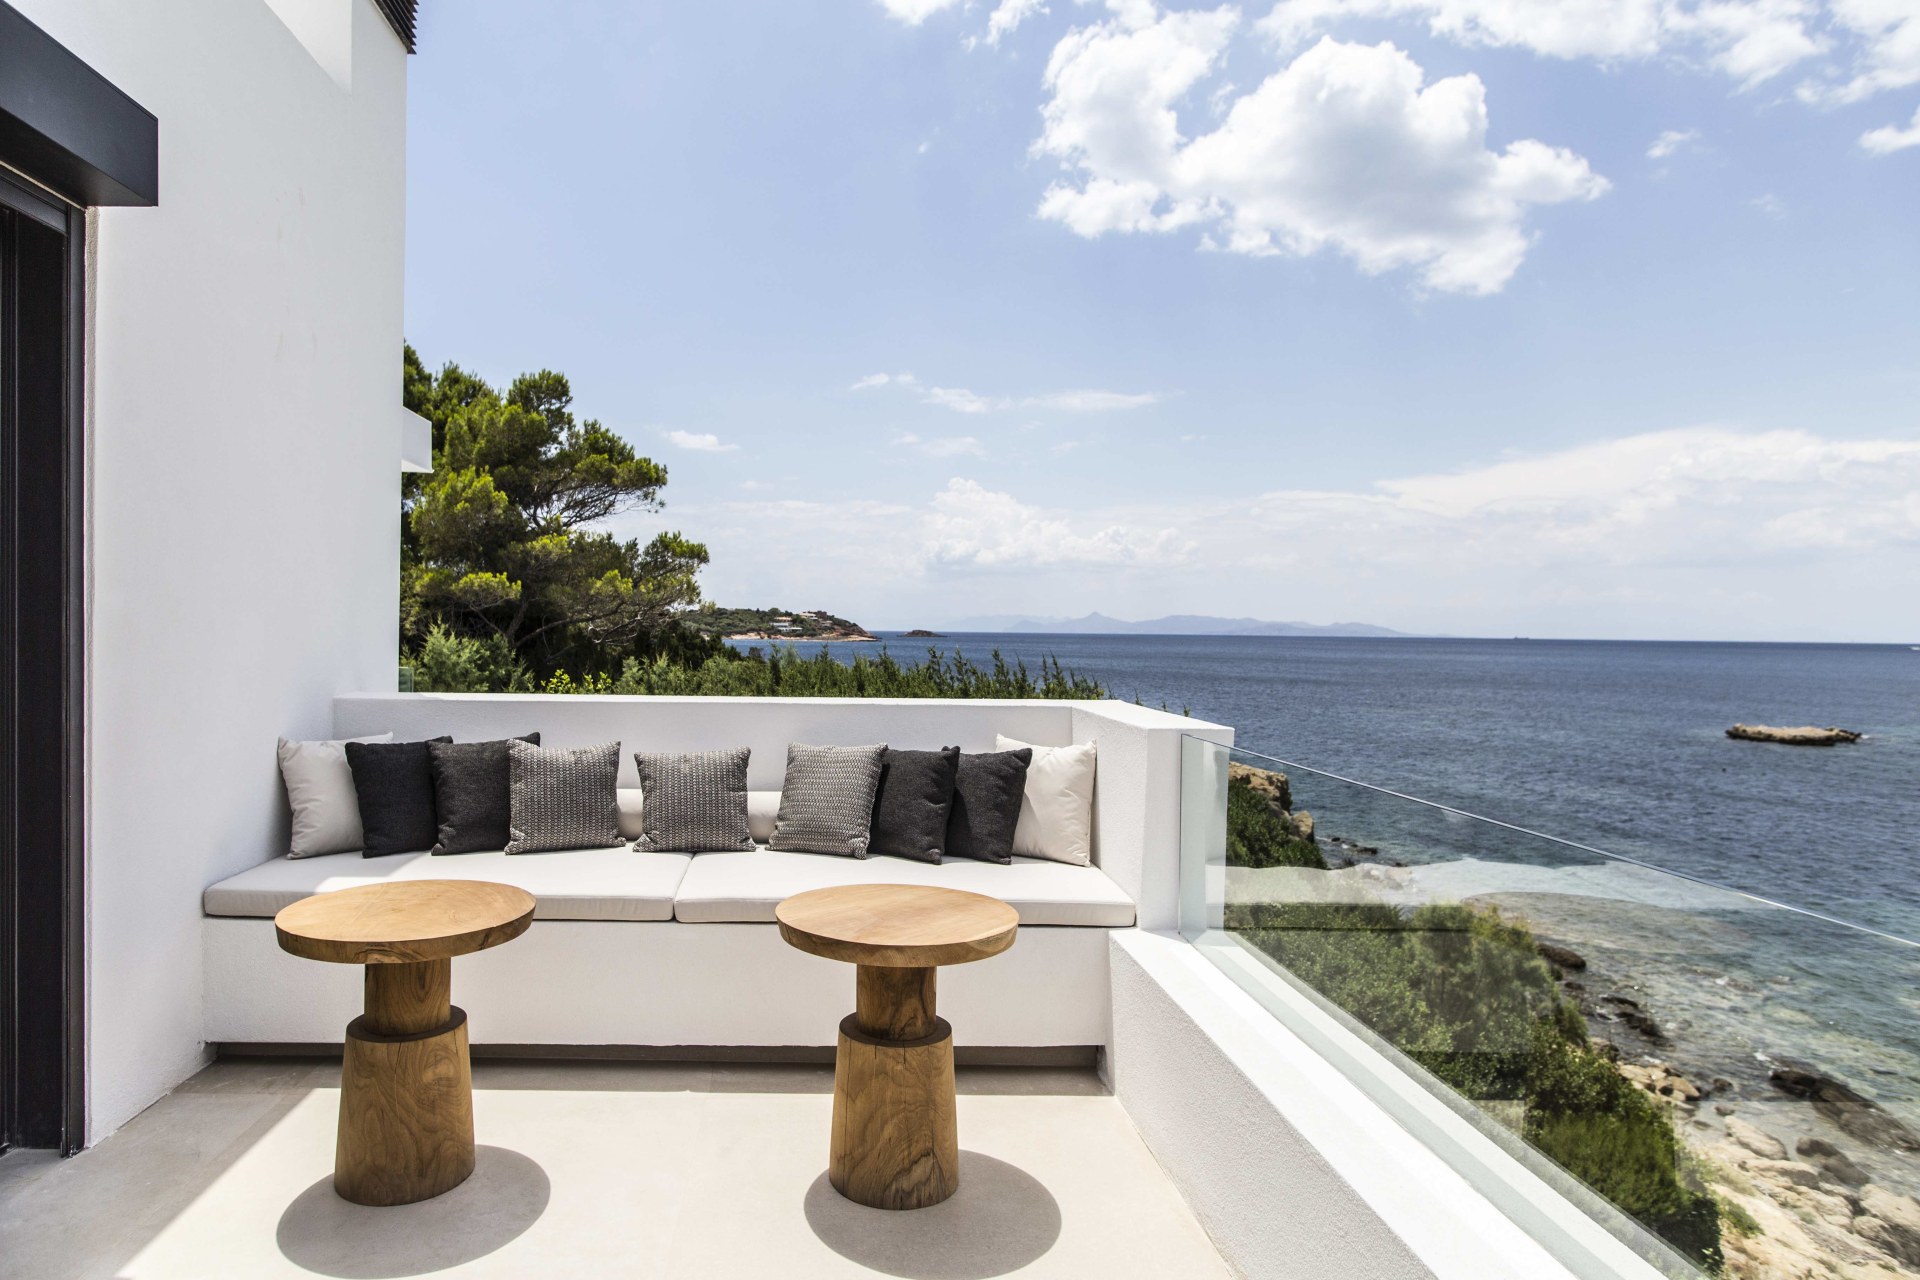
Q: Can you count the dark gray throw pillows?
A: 4